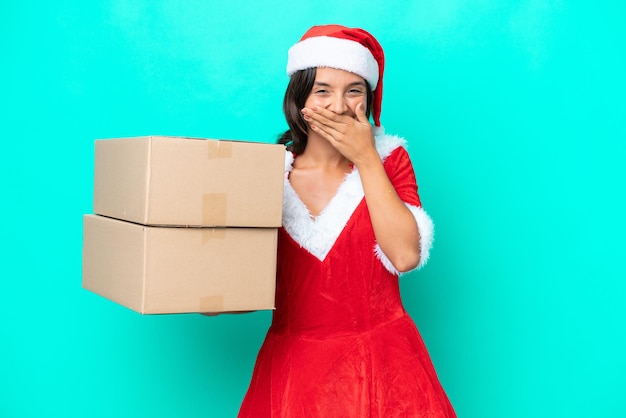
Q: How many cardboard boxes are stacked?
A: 2